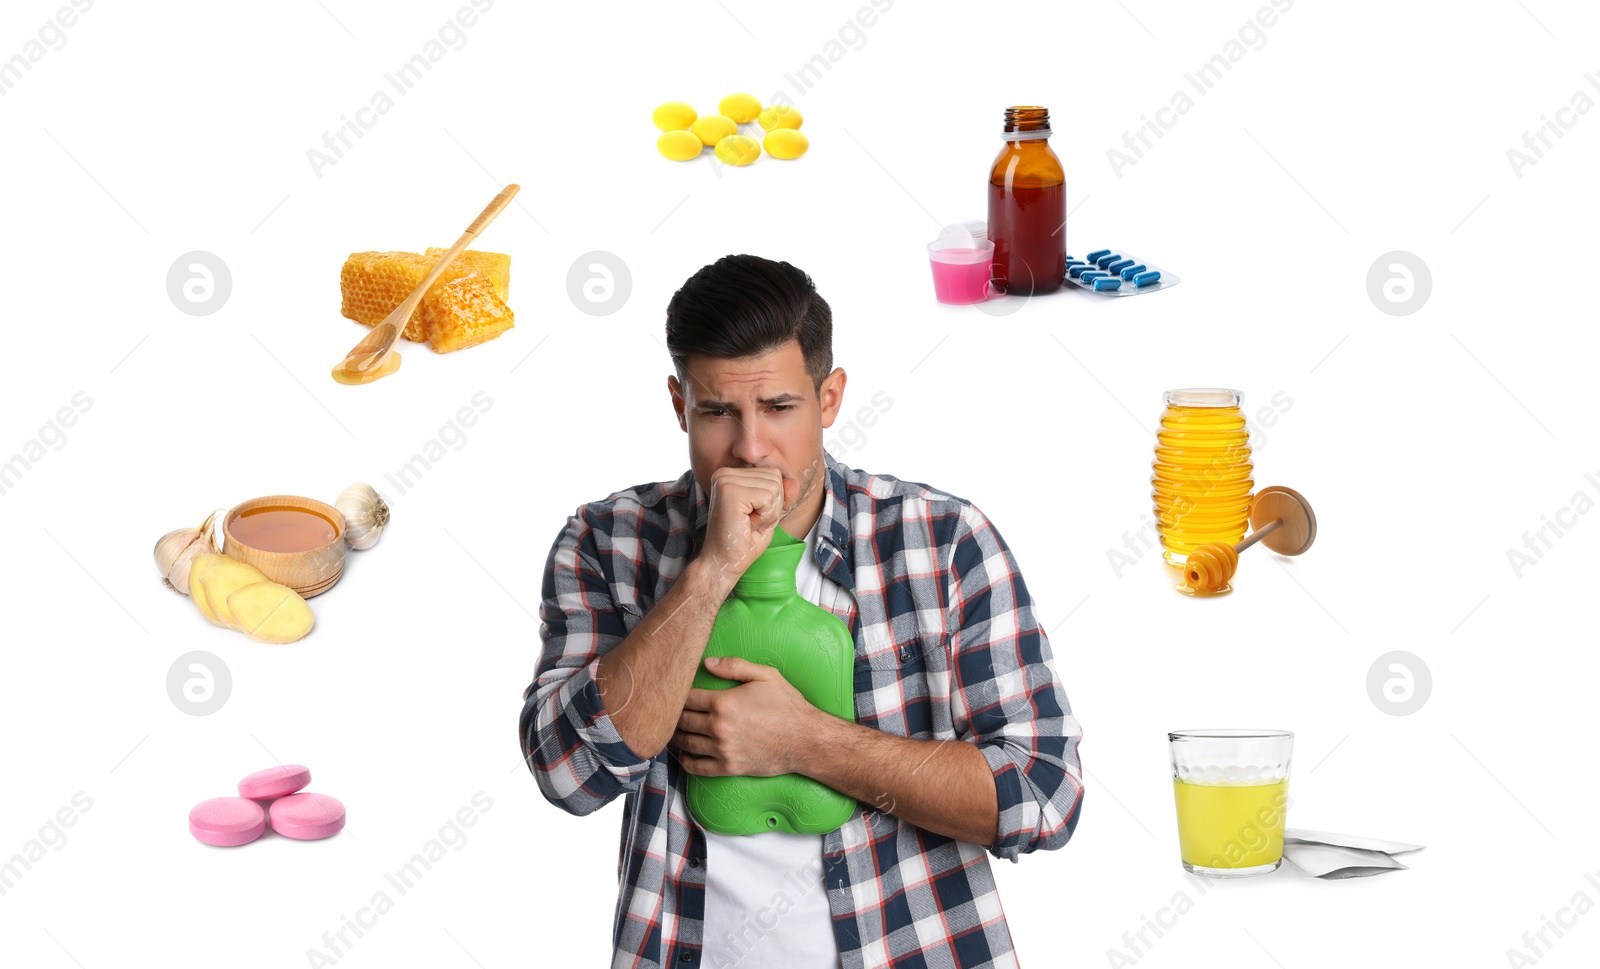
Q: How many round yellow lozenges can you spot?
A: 7